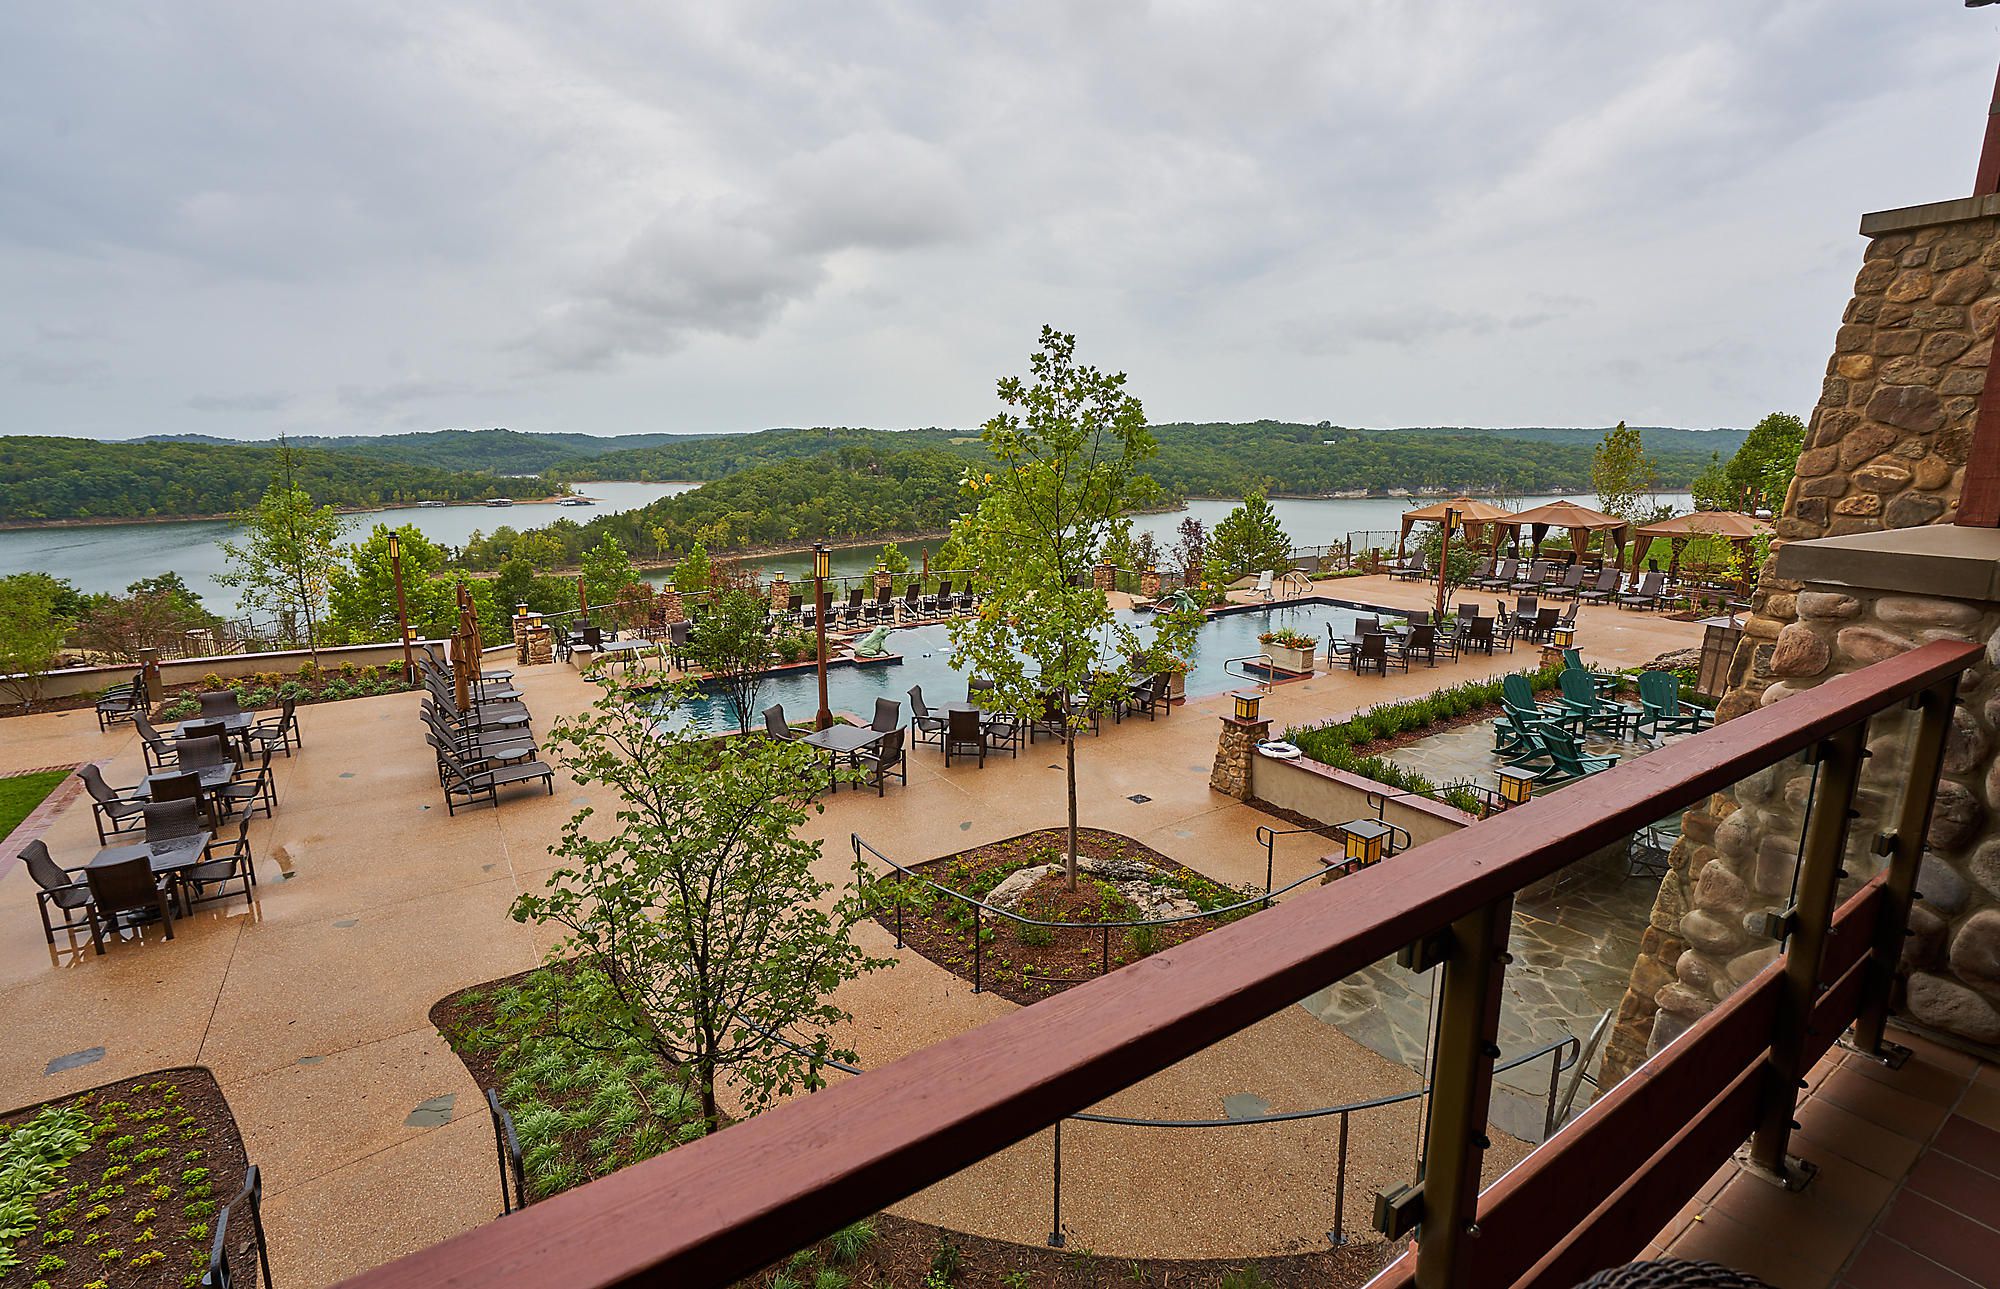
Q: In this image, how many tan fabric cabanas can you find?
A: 3